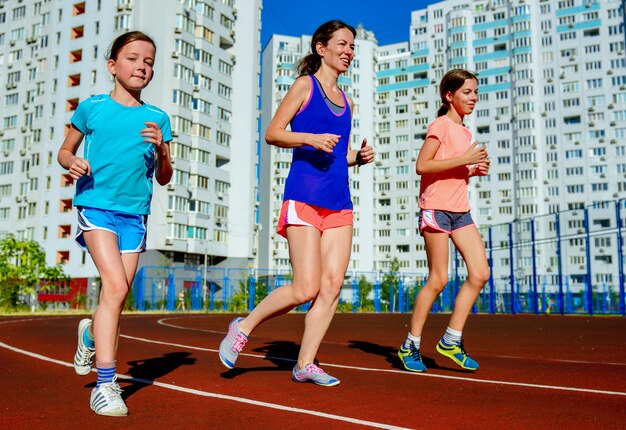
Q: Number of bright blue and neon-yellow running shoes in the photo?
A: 2